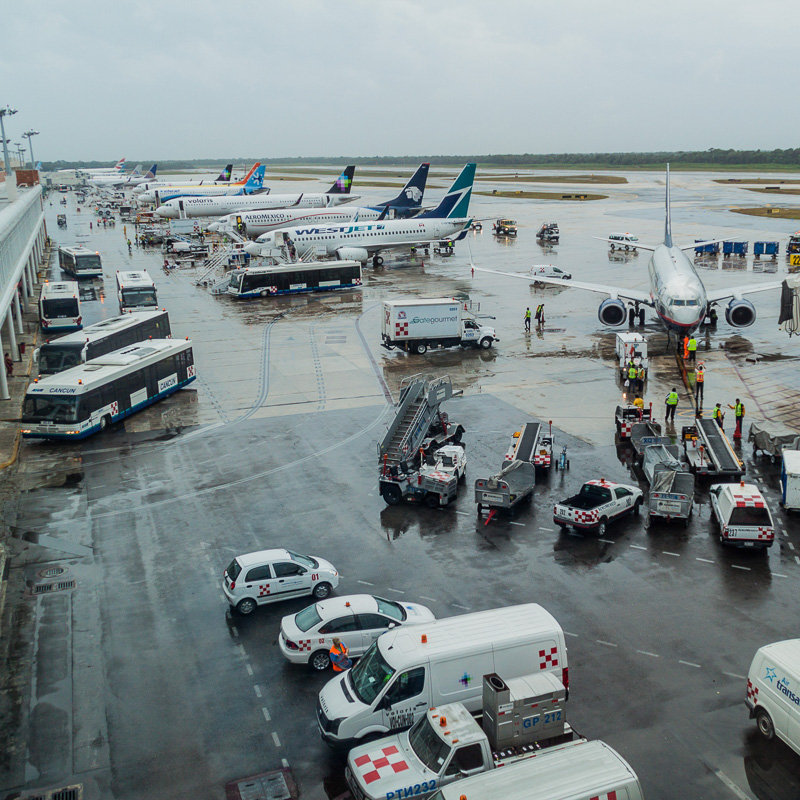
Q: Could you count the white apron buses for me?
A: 6